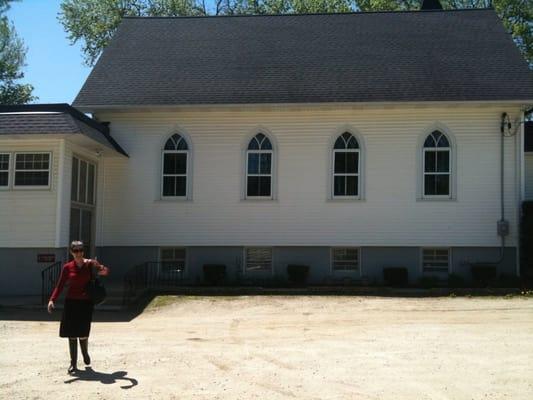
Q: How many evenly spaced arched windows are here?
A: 4